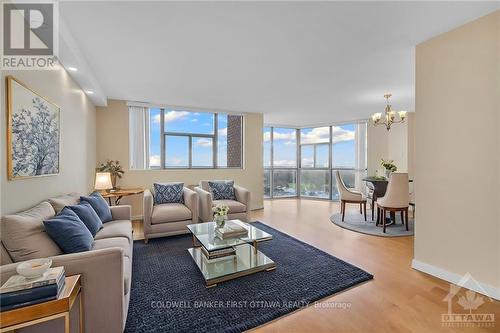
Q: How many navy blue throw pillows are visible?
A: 5